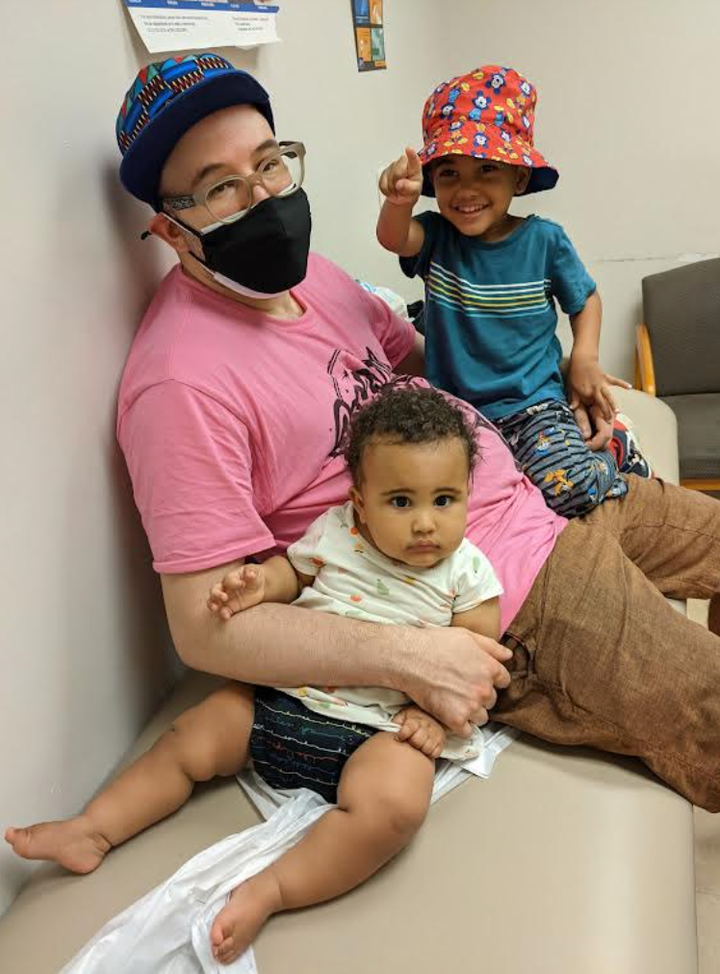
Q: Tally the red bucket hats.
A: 1